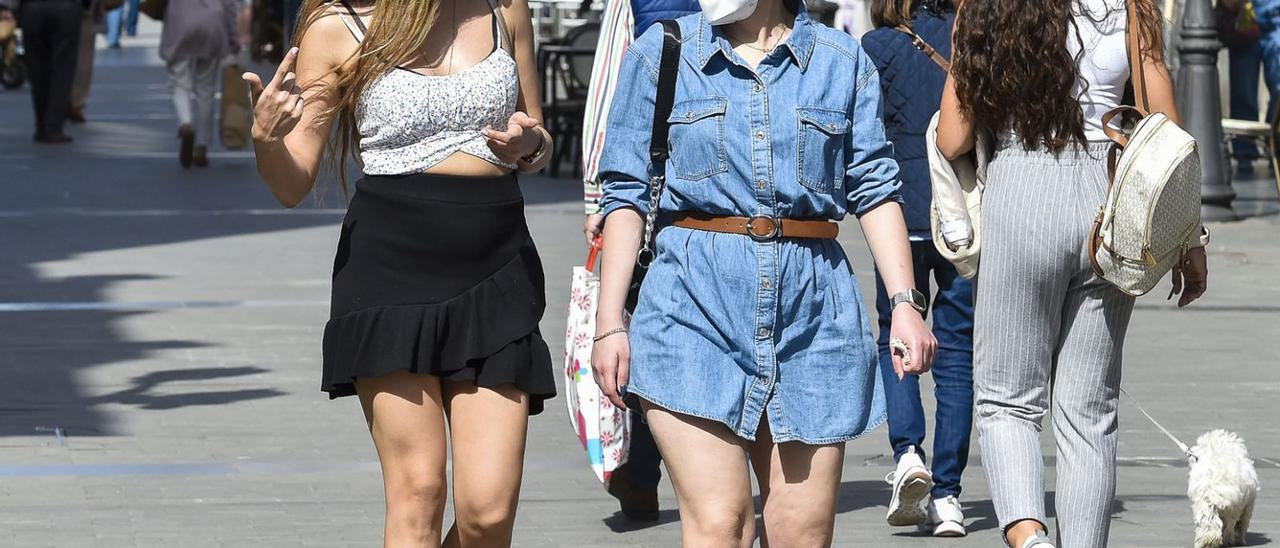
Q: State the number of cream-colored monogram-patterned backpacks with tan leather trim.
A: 1